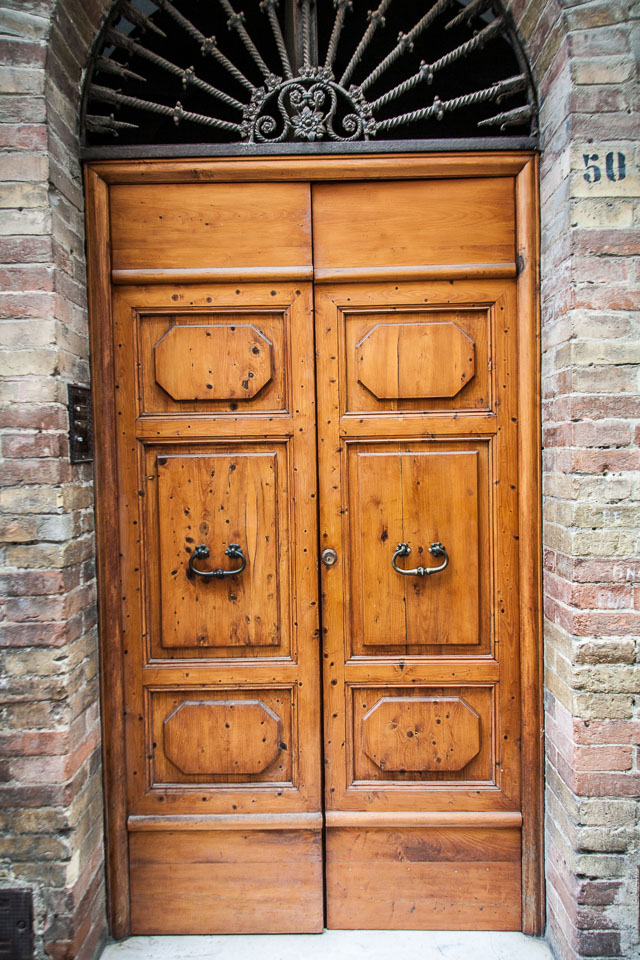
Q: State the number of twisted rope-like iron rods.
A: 11